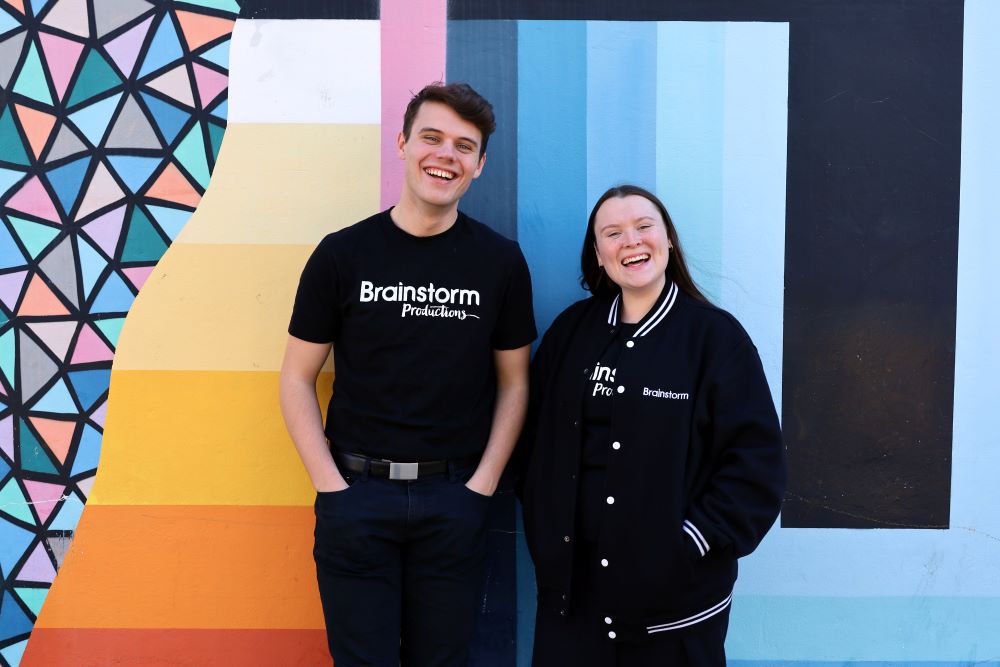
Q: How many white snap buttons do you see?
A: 7